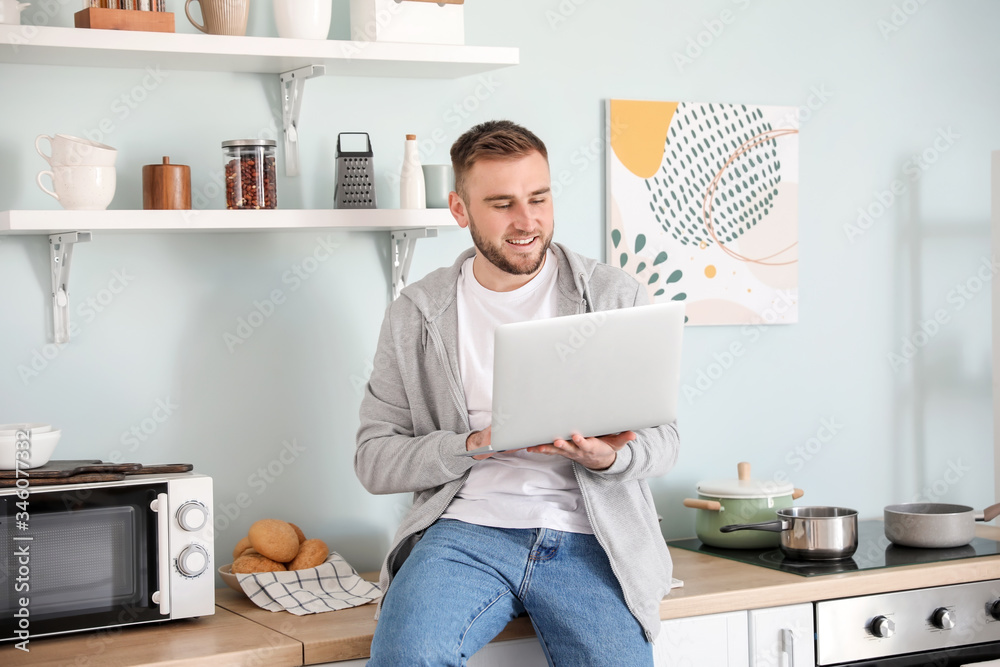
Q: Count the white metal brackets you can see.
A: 3